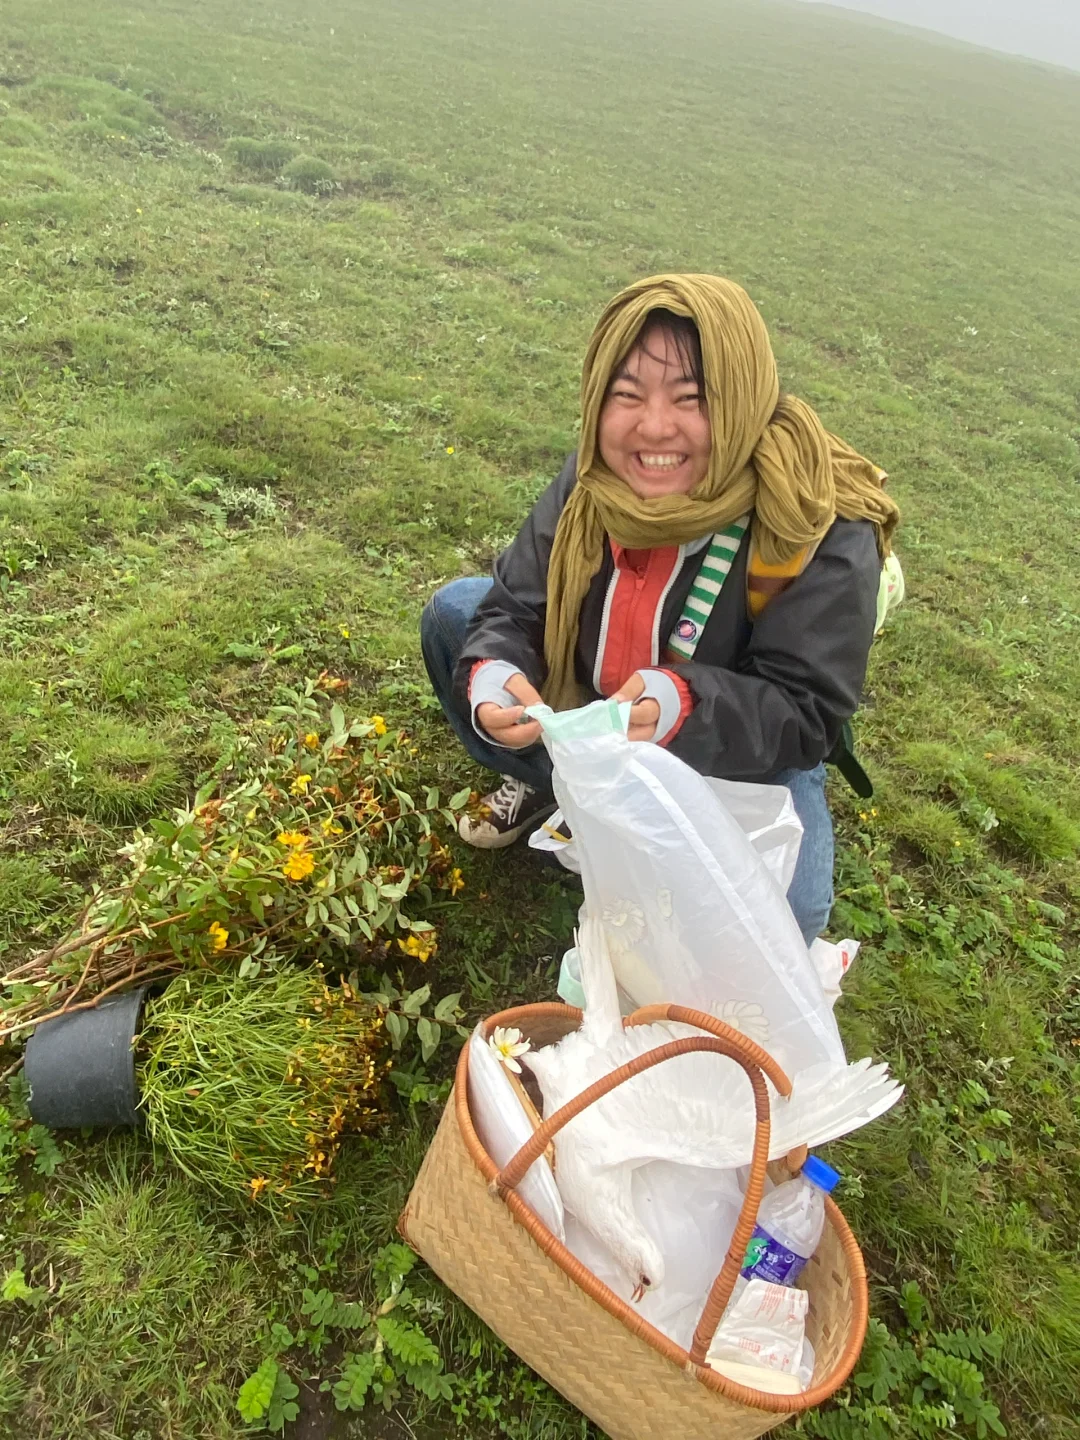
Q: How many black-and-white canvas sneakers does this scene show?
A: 1